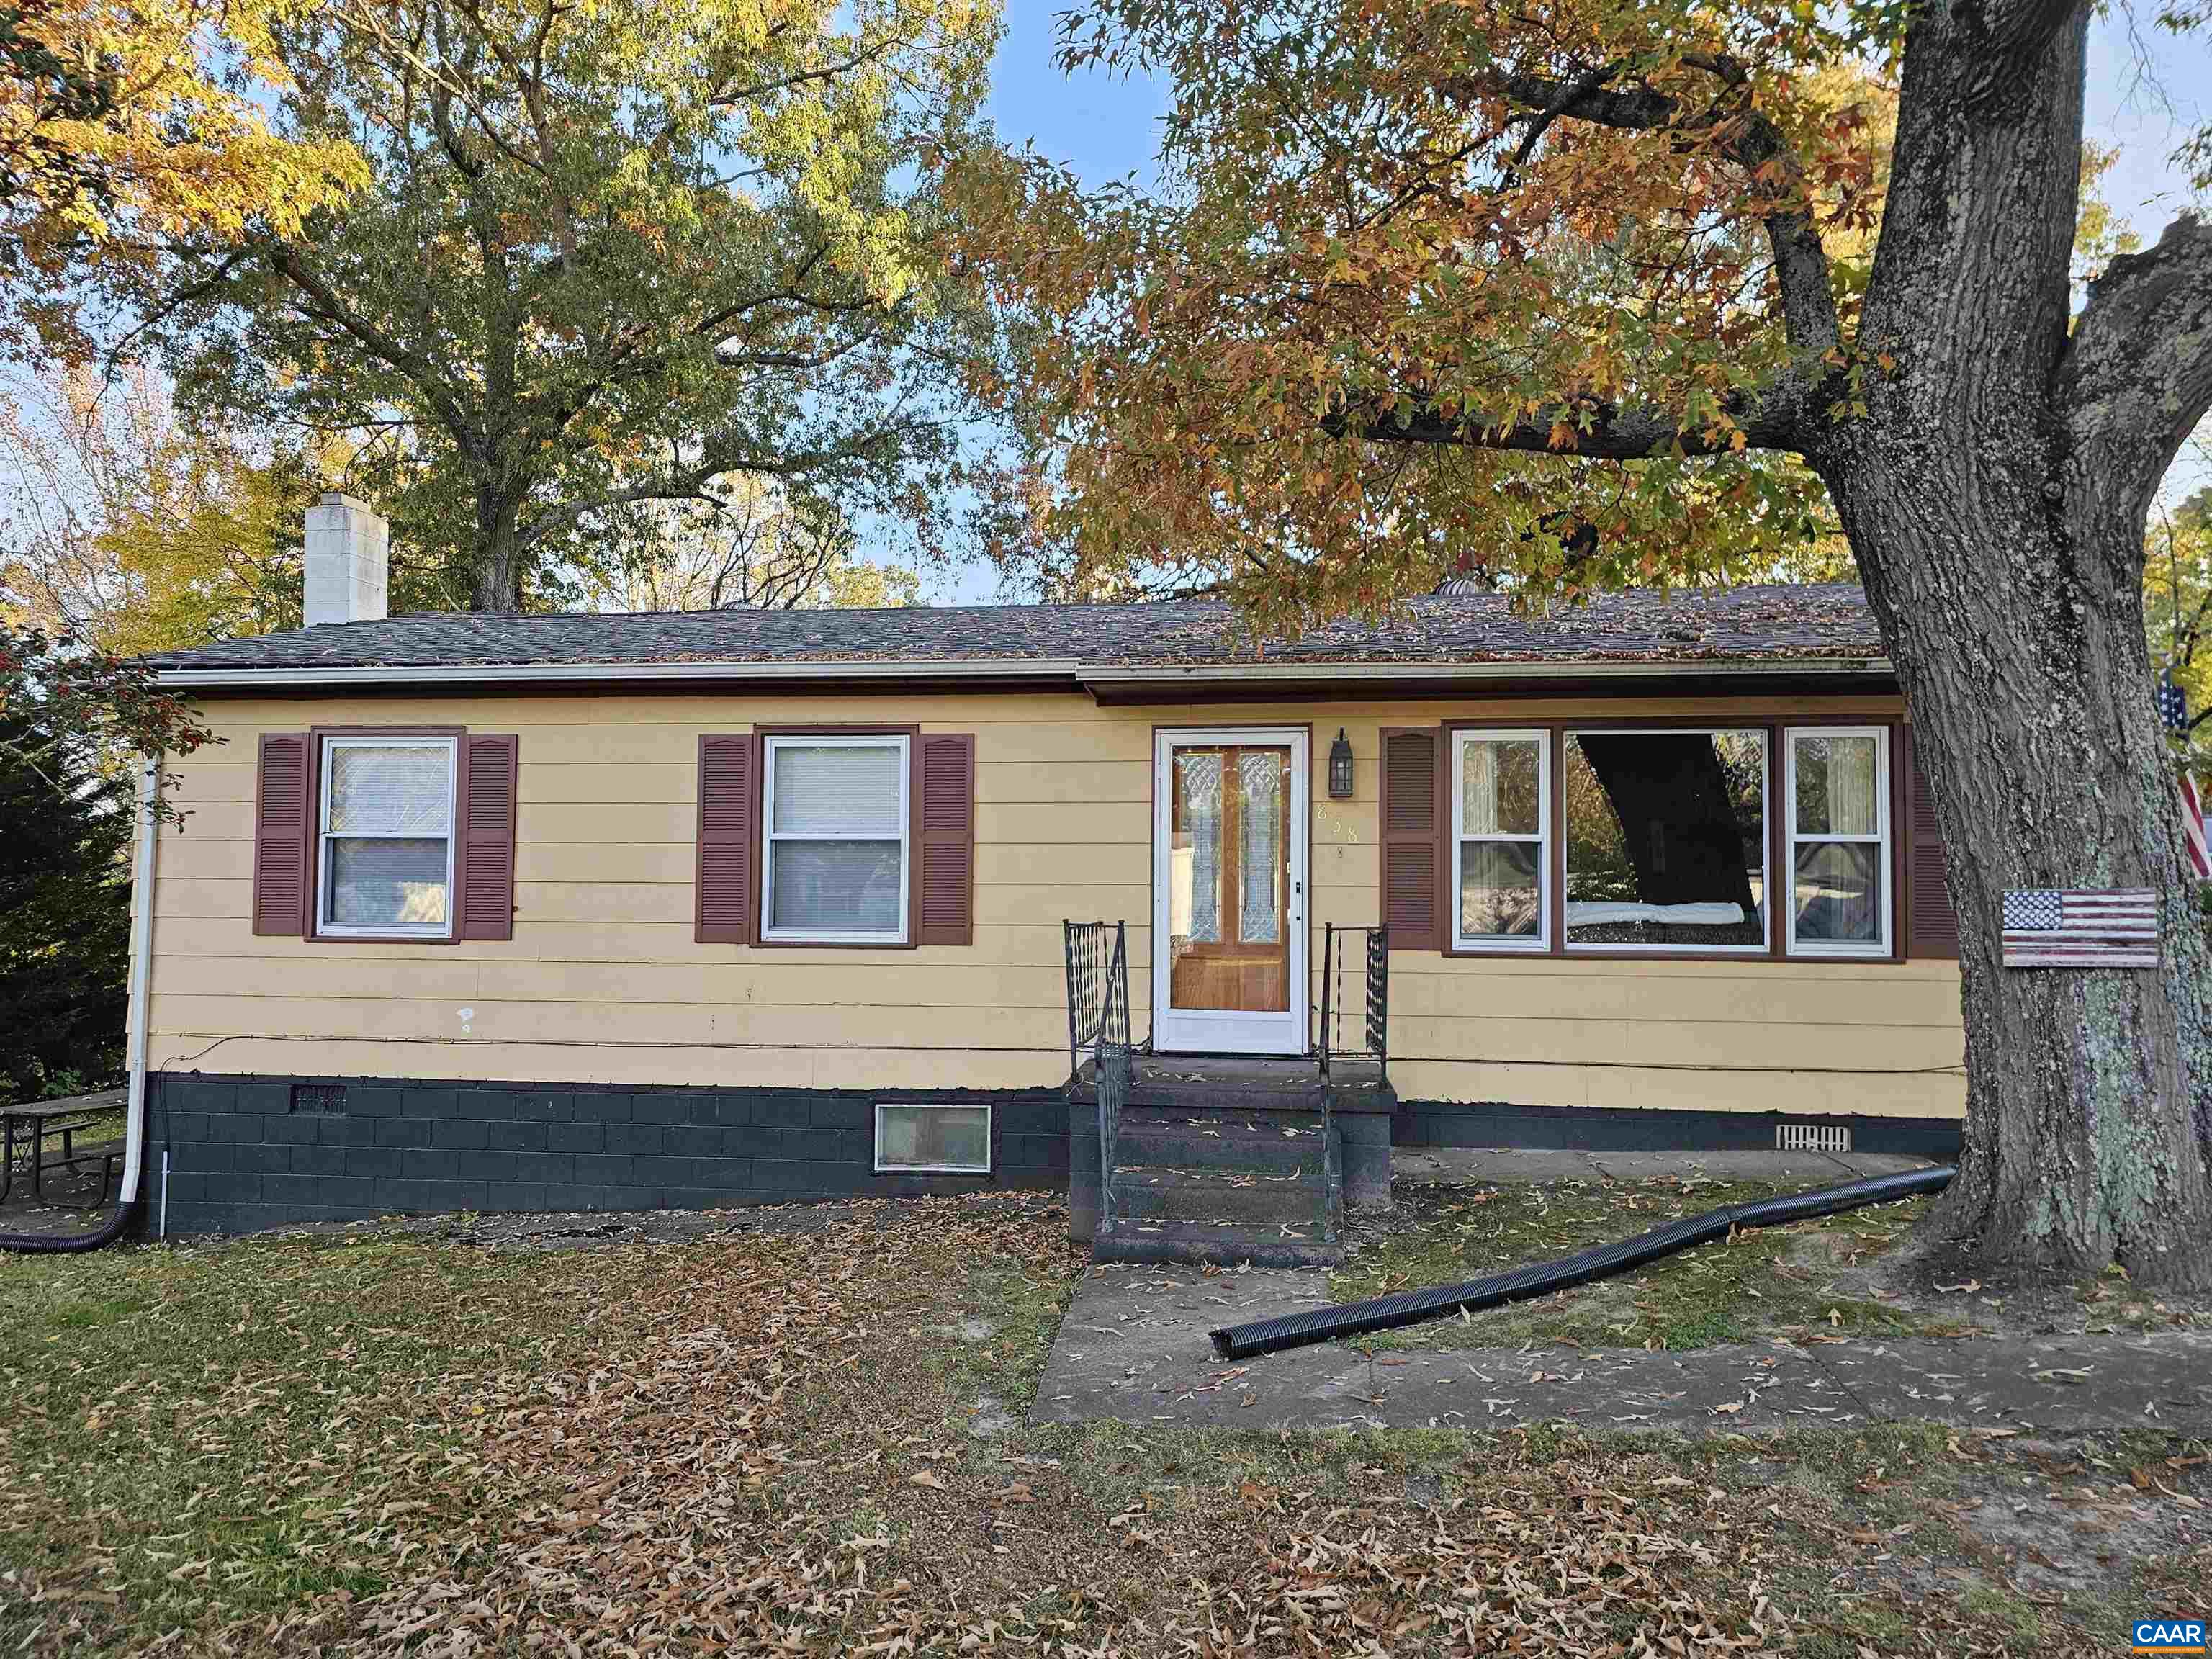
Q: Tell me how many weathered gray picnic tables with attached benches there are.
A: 1